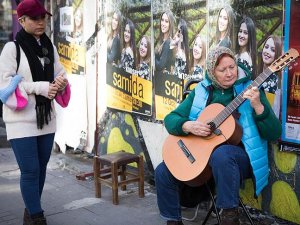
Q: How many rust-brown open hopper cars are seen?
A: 0